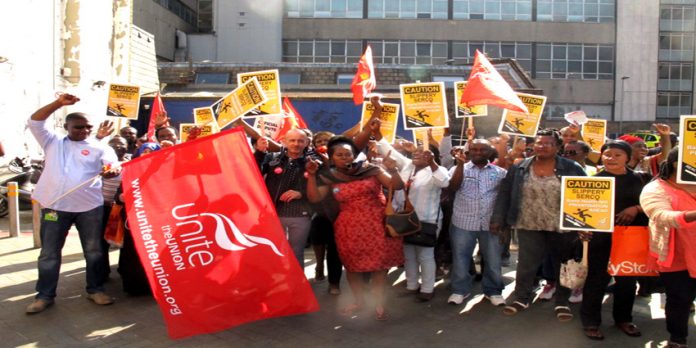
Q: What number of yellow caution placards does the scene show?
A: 13